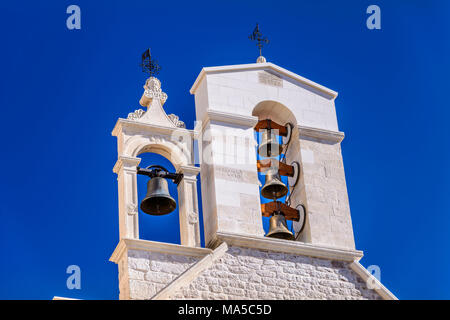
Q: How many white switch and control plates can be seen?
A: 3